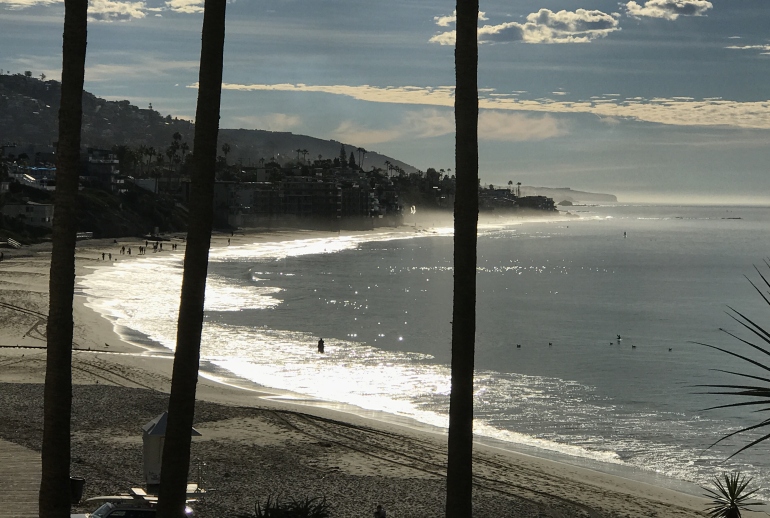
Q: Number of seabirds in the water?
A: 6